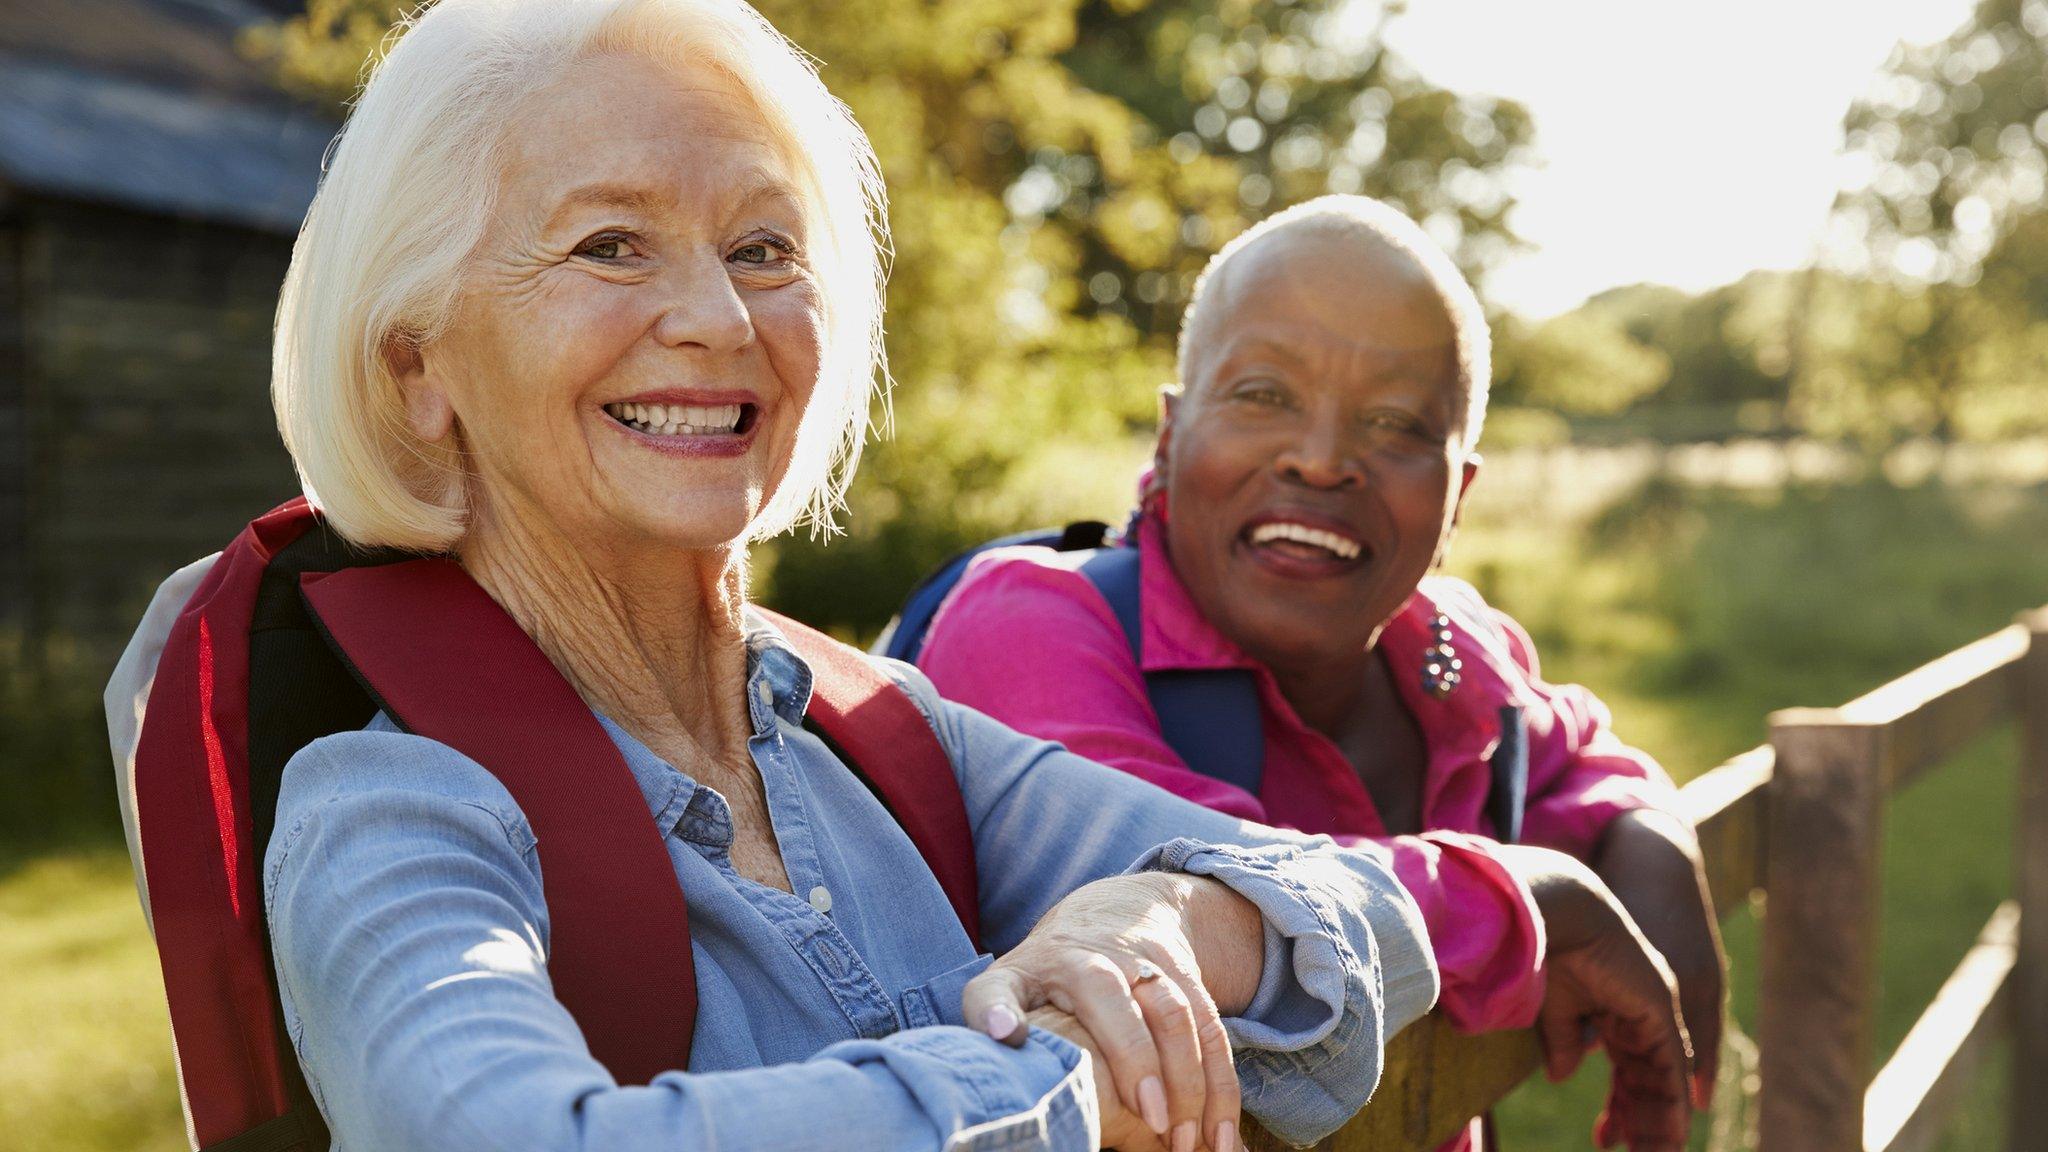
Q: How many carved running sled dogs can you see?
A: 0